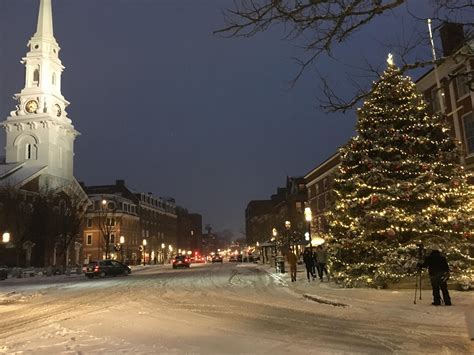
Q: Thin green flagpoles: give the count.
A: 0